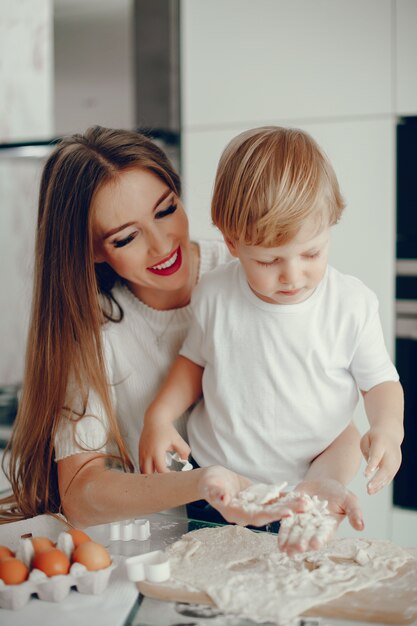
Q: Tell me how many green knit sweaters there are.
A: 0